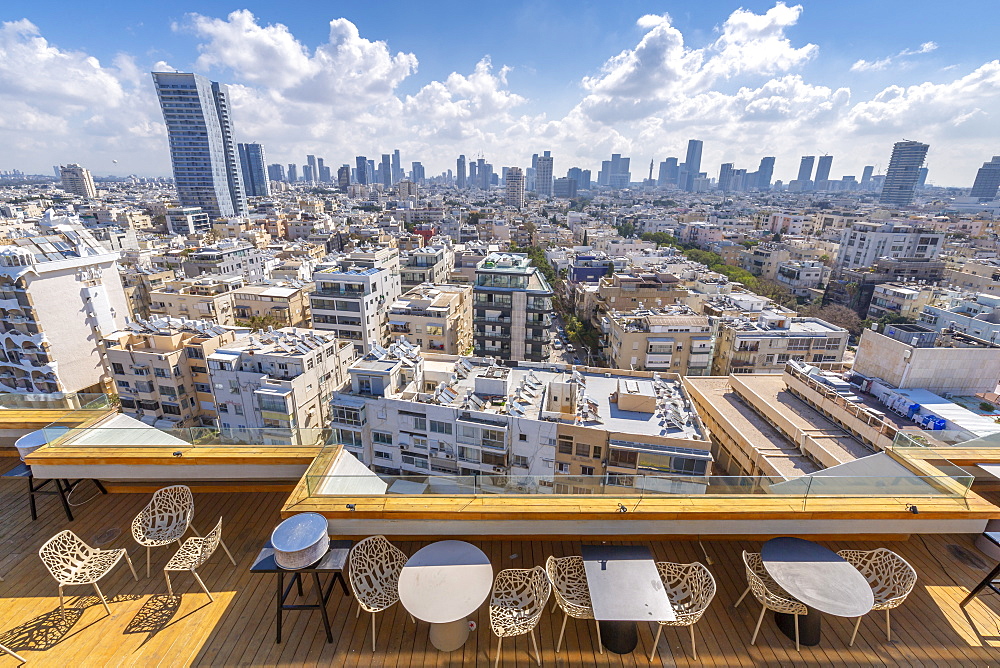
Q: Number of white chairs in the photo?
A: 9